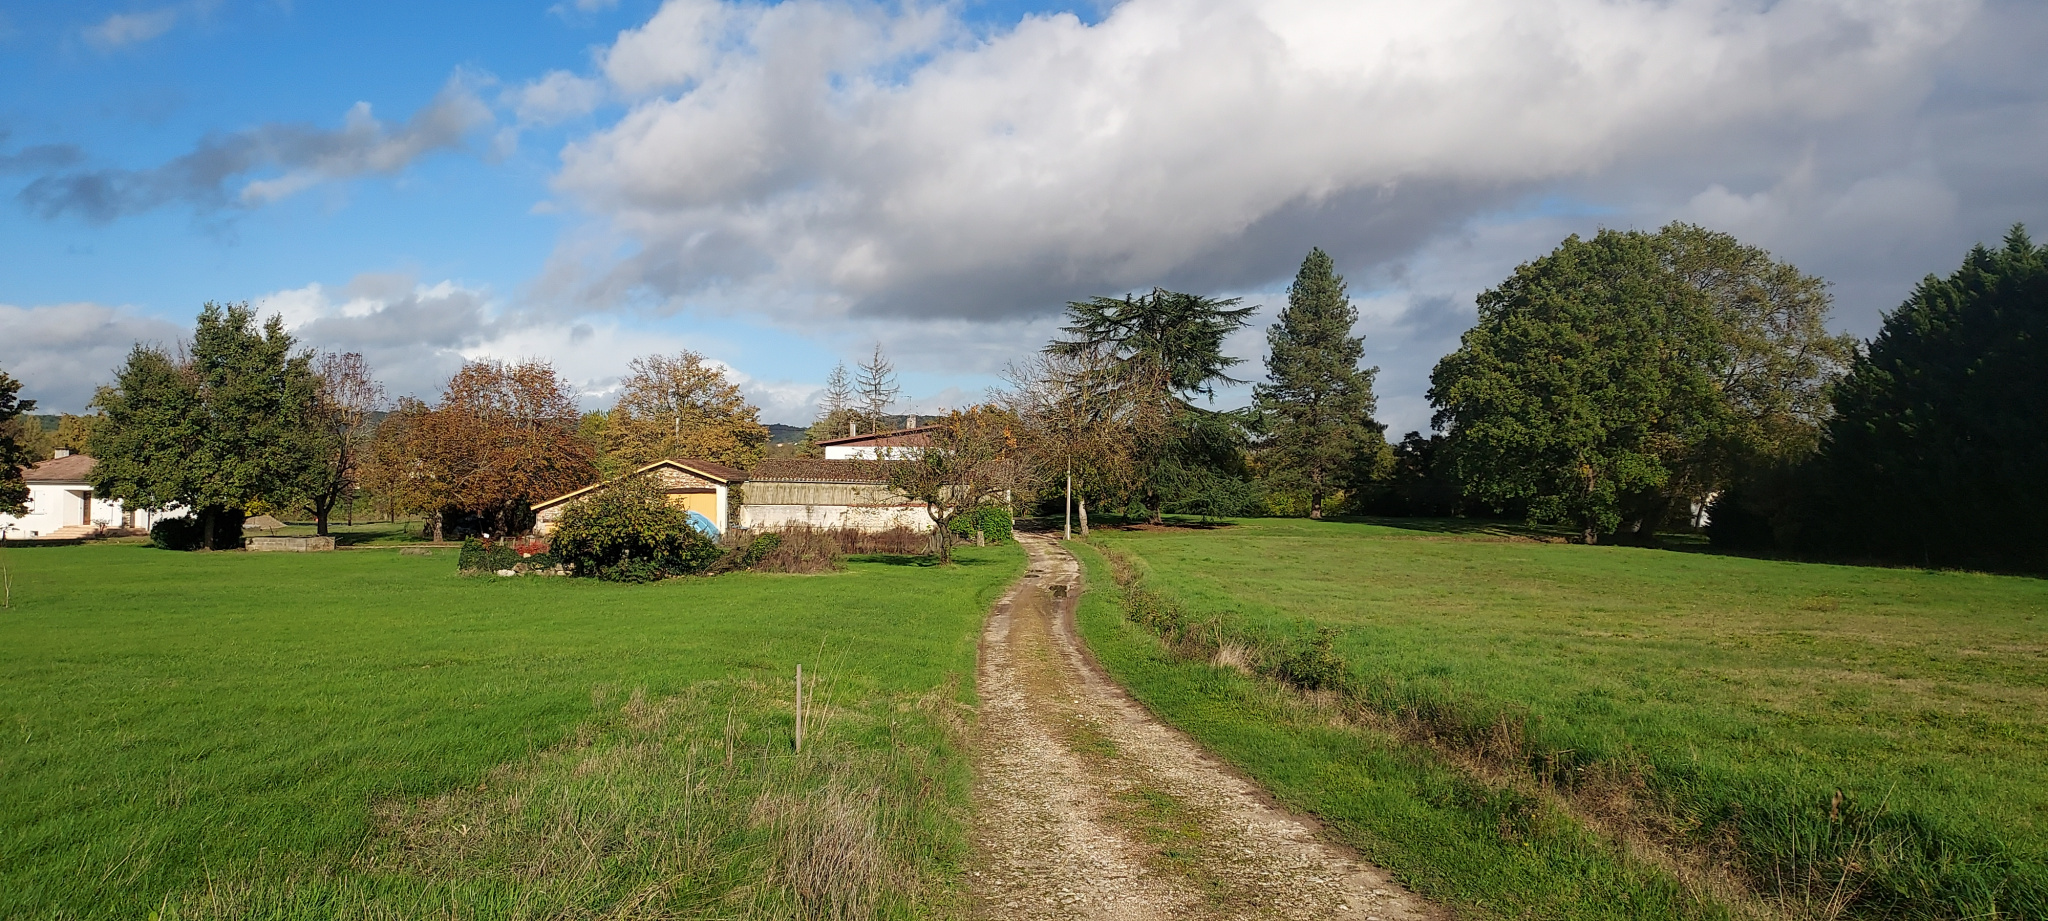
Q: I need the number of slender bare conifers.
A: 2